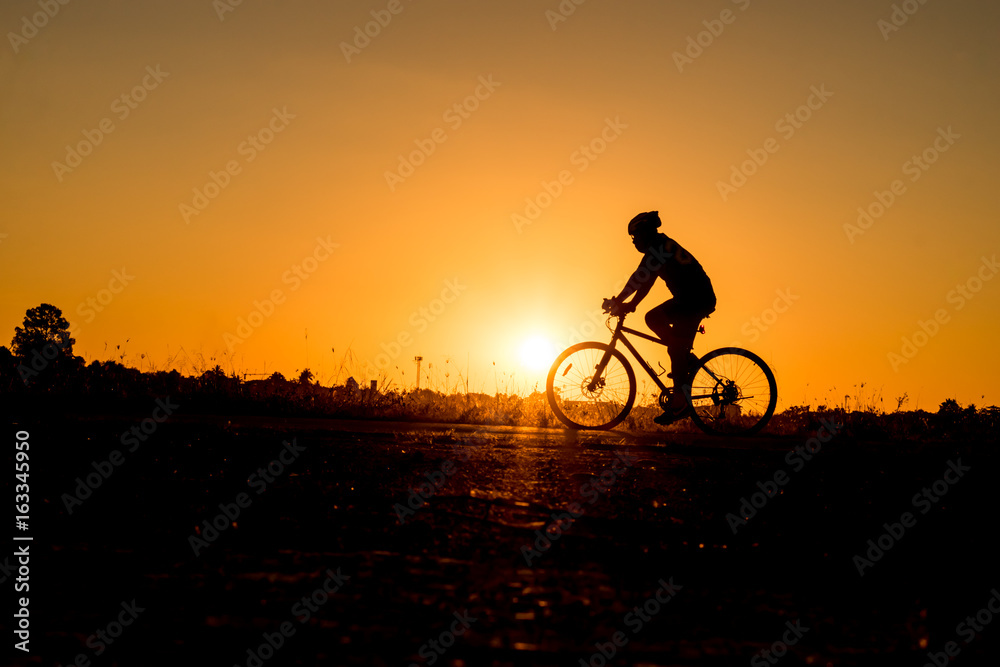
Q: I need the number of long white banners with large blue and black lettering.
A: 0